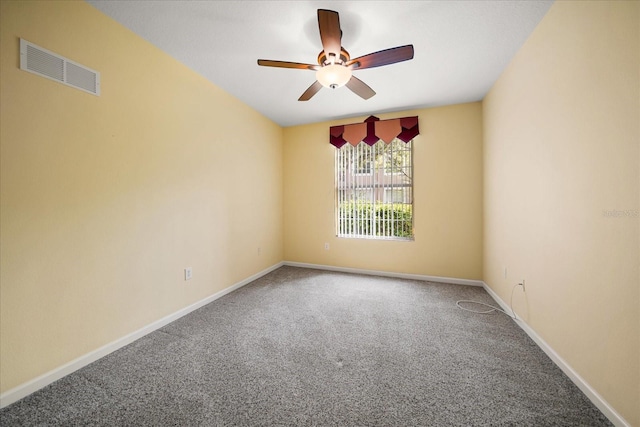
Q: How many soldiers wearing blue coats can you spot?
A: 0